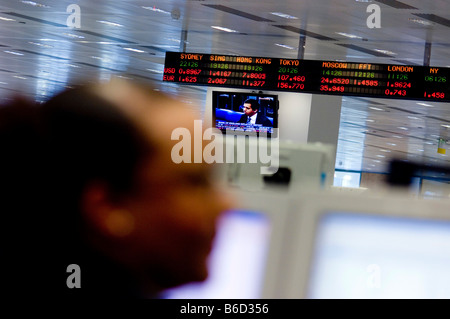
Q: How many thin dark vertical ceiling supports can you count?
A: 3